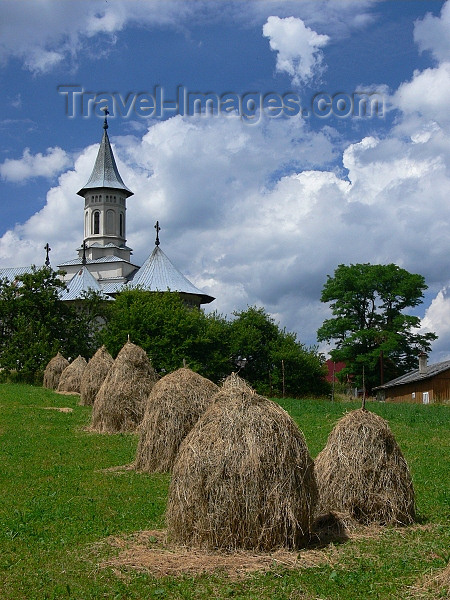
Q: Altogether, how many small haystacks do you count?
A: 7